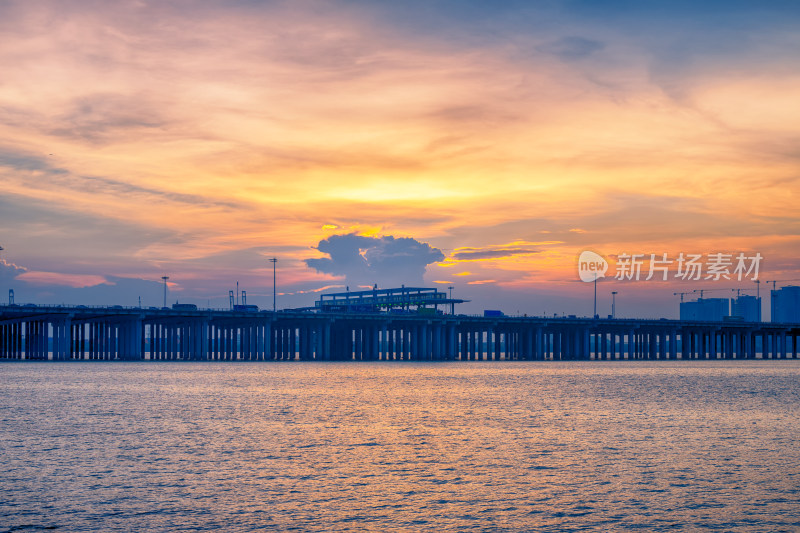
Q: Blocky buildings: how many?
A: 3